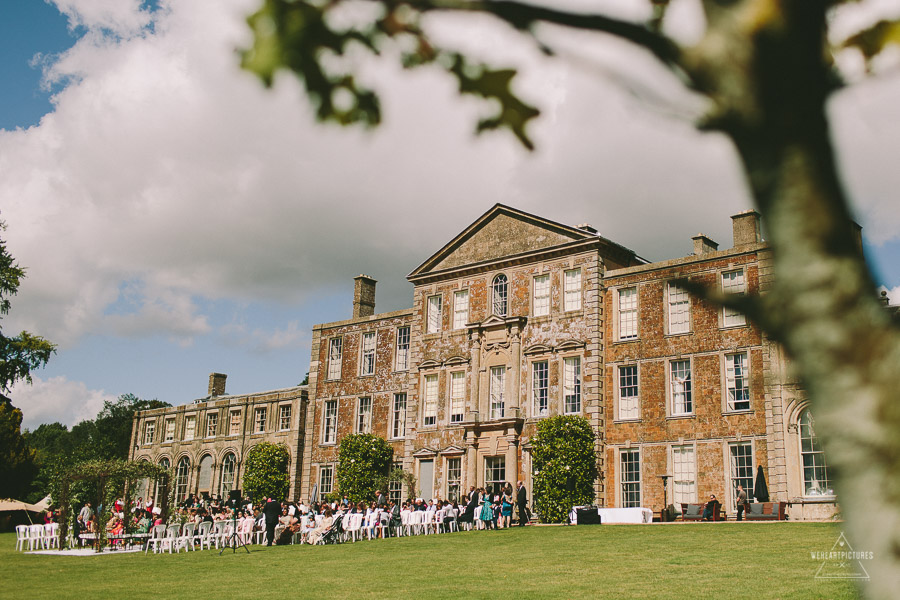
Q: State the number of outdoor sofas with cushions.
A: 2